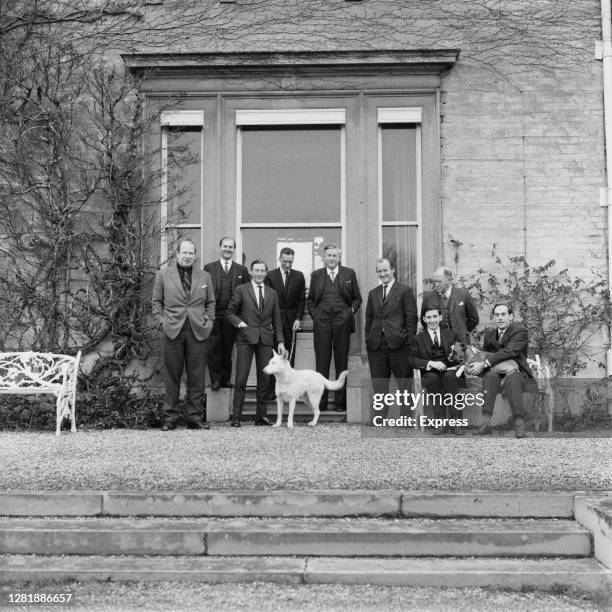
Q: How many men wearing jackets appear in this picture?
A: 9